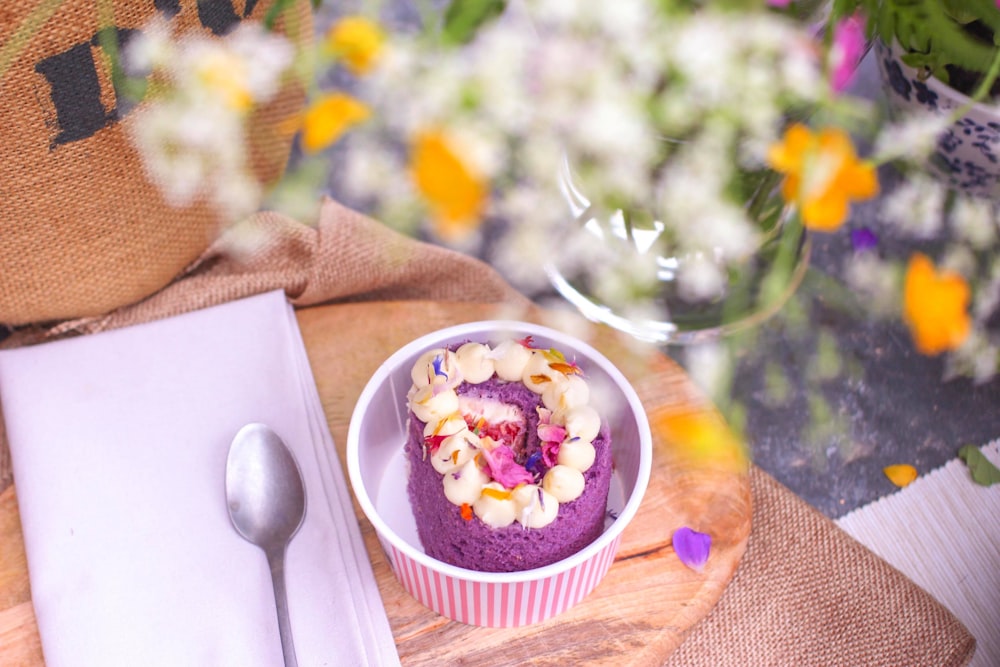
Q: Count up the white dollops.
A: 14